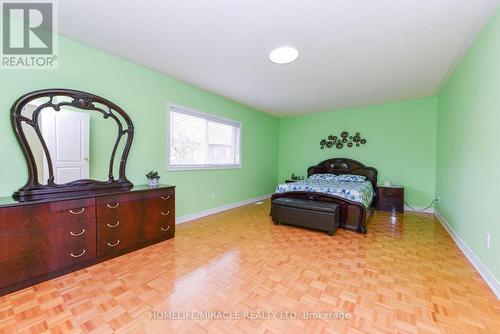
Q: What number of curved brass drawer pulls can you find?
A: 9